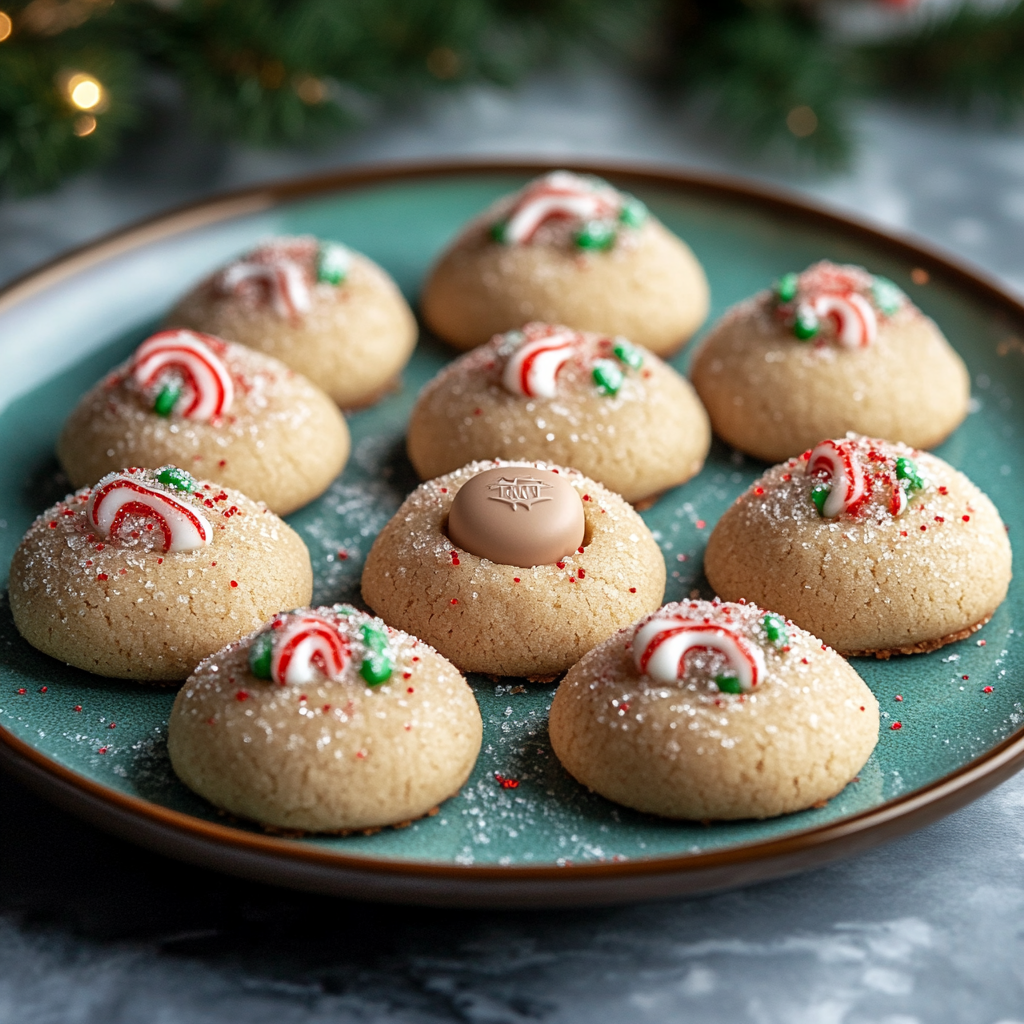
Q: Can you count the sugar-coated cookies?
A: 10